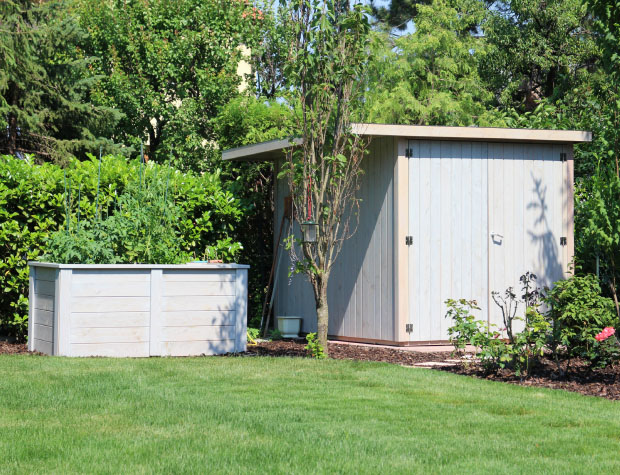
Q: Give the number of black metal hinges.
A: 5